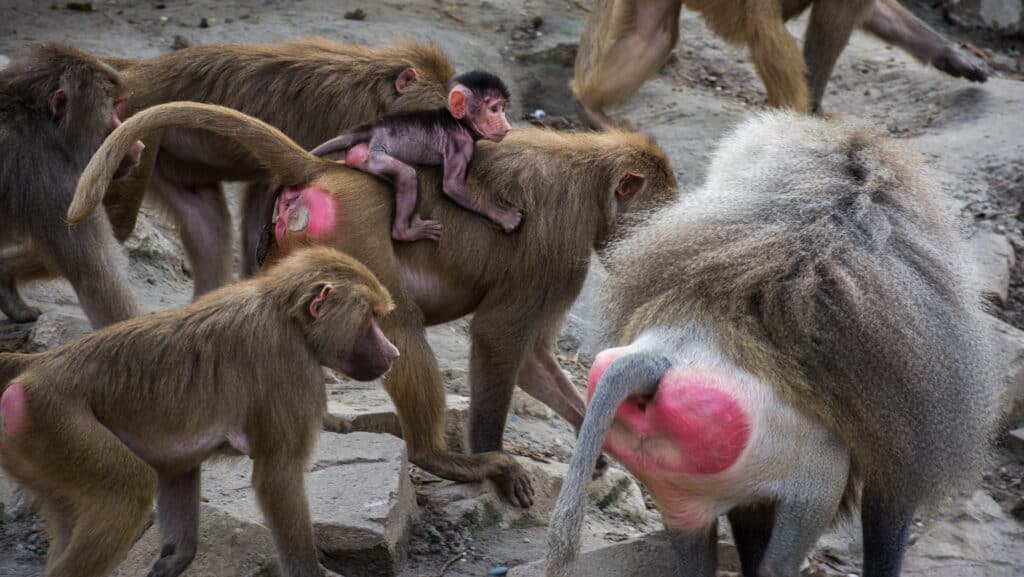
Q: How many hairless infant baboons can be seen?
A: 1